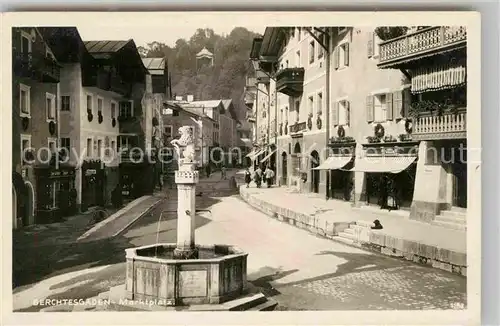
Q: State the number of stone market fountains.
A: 1